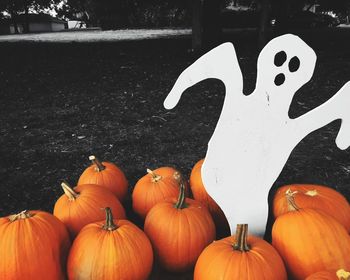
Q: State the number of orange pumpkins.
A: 11